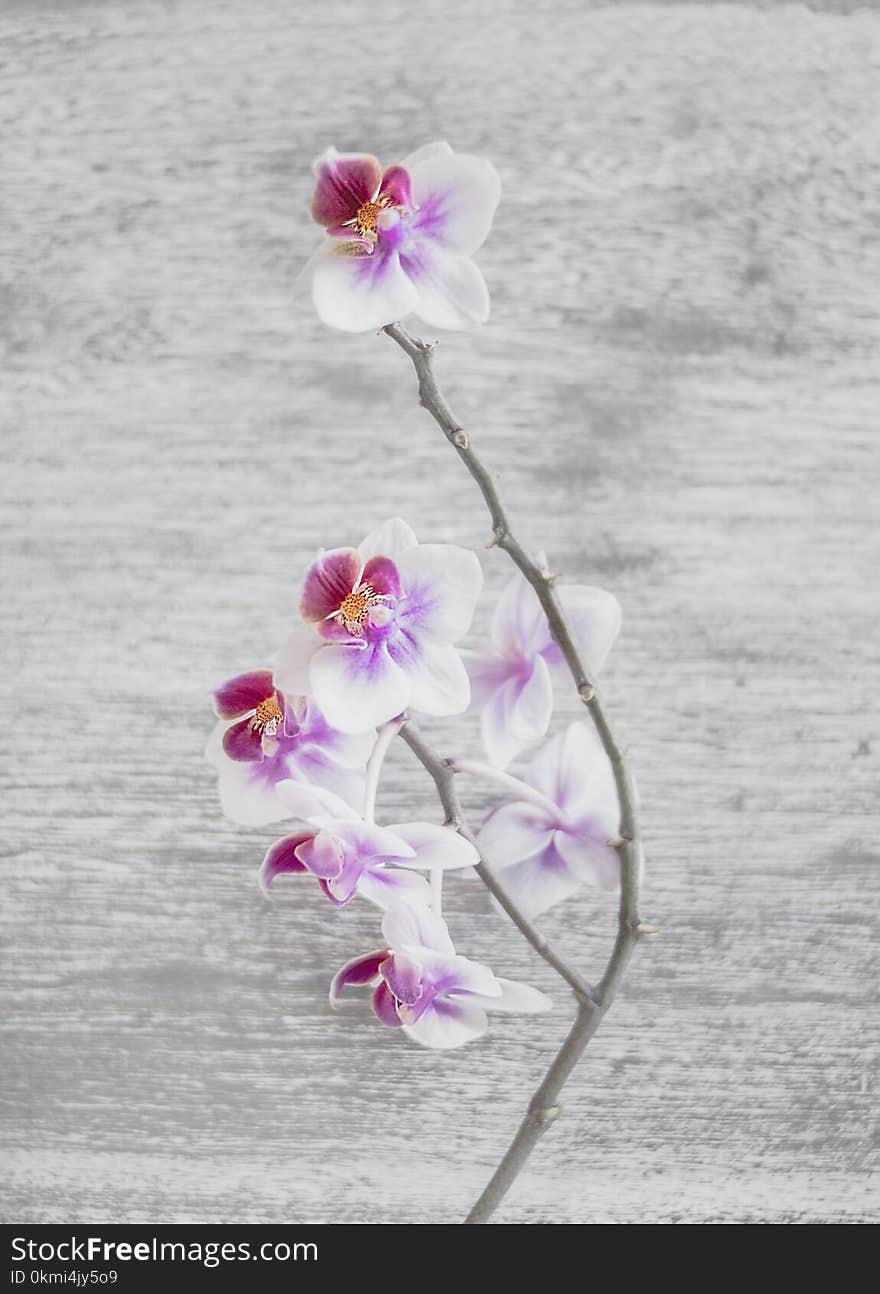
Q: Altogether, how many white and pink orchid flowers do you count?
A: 7